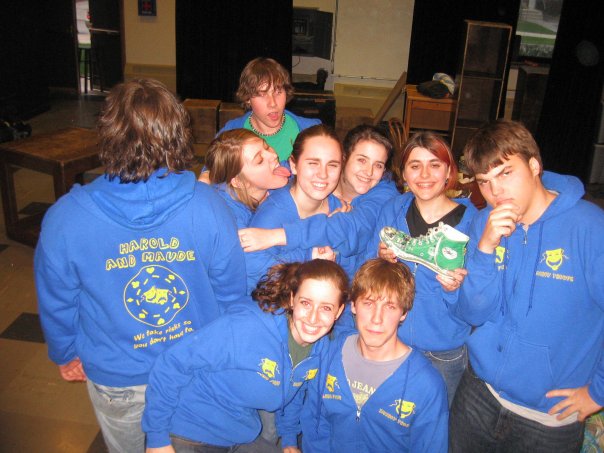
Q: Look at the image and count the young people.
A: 9